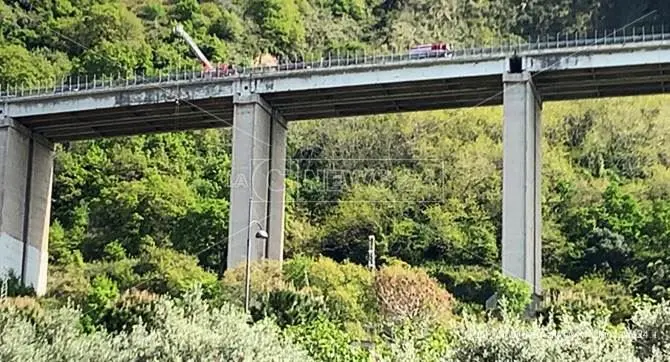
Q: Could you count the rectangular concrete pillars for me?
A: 3